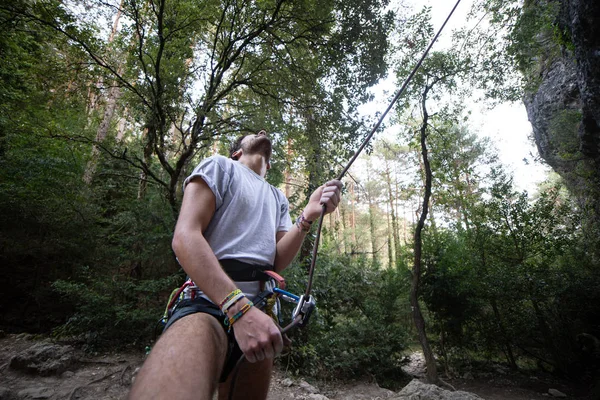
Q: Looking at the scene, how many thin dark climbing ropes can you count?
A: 1